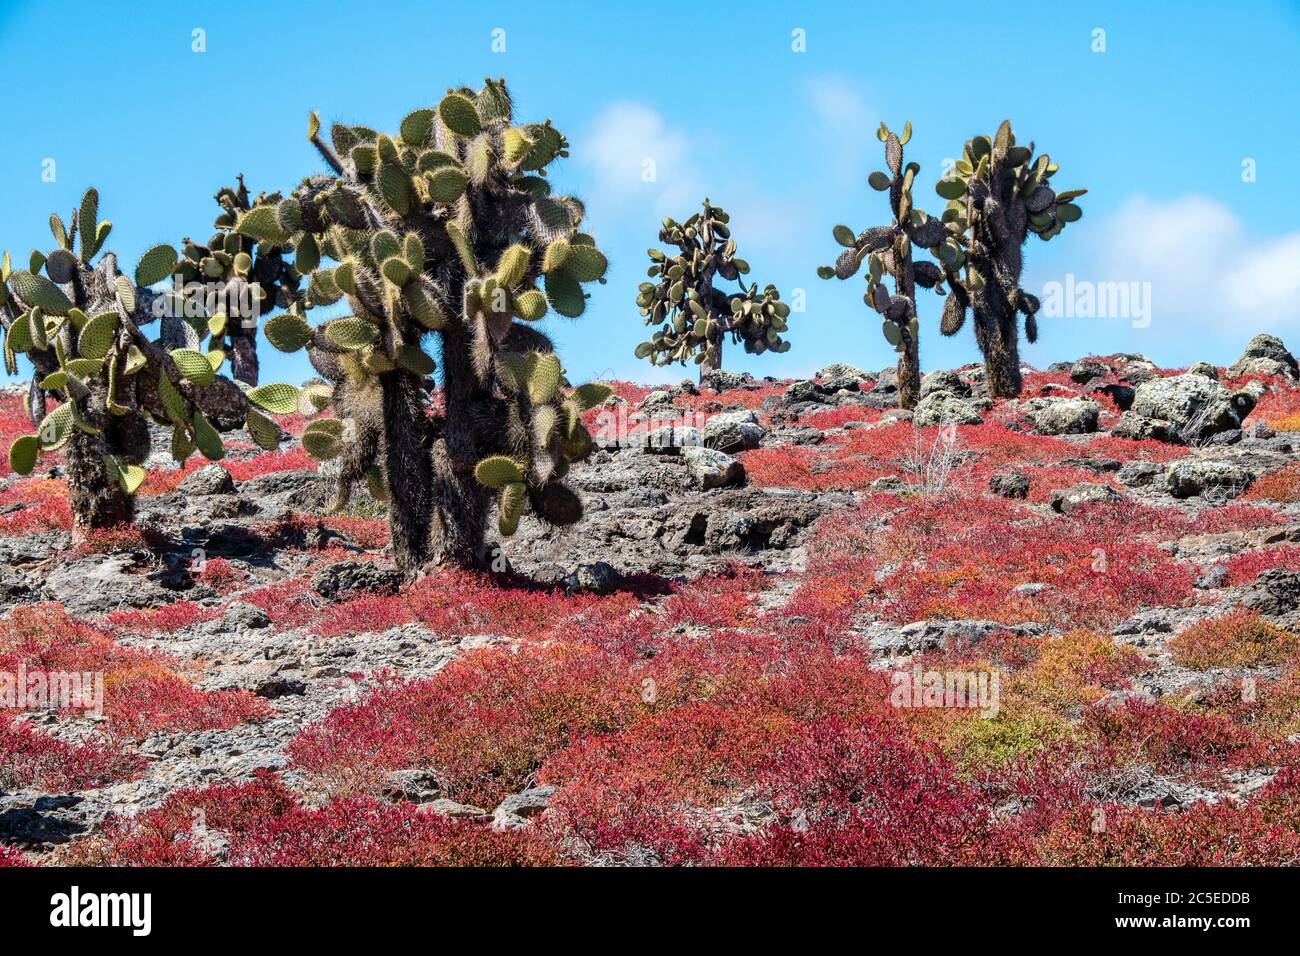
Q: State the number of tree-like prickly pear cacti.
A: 6